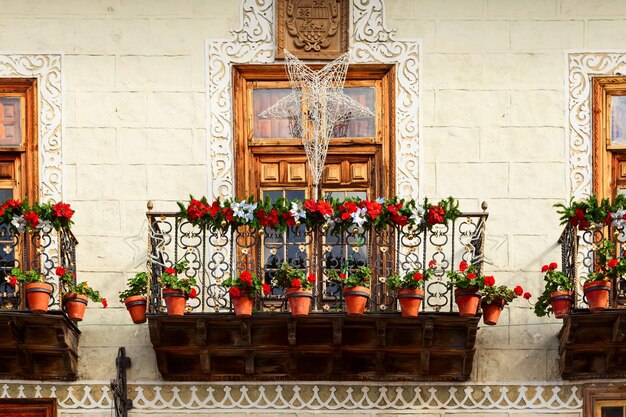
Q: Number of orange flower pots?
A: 12